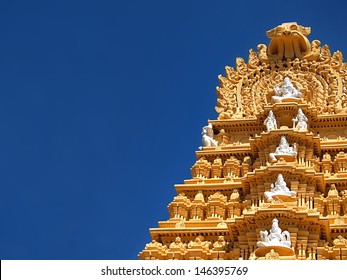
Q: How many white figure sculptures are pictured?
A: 7